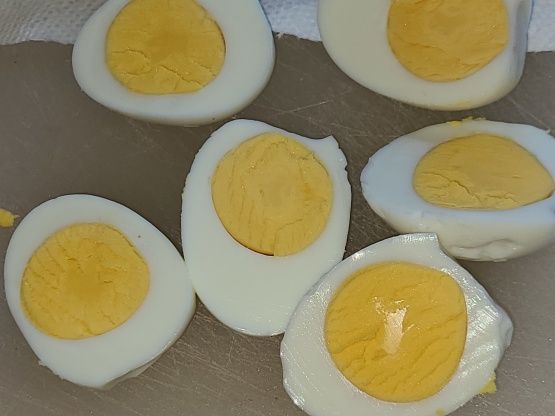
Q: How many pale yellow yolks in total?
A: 6